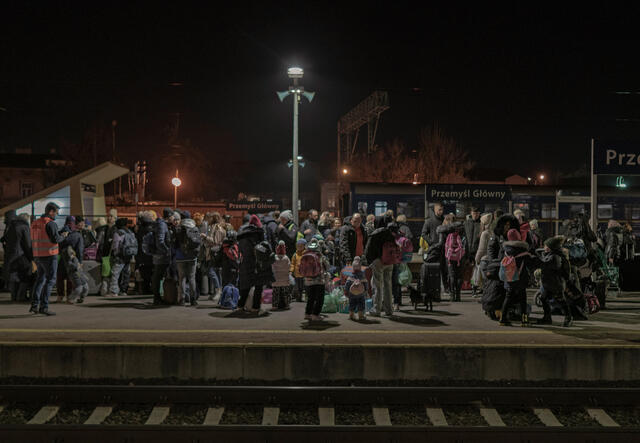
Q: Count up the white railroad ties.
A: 11